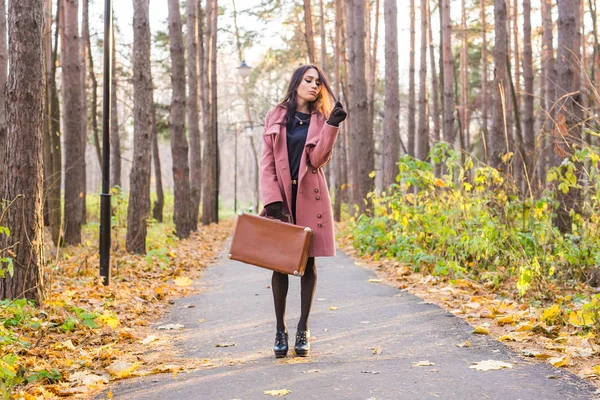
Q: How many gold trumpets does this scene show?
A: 0